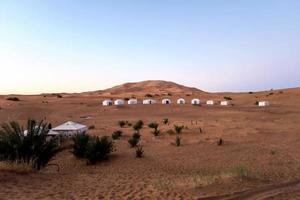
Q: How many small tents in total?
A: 10